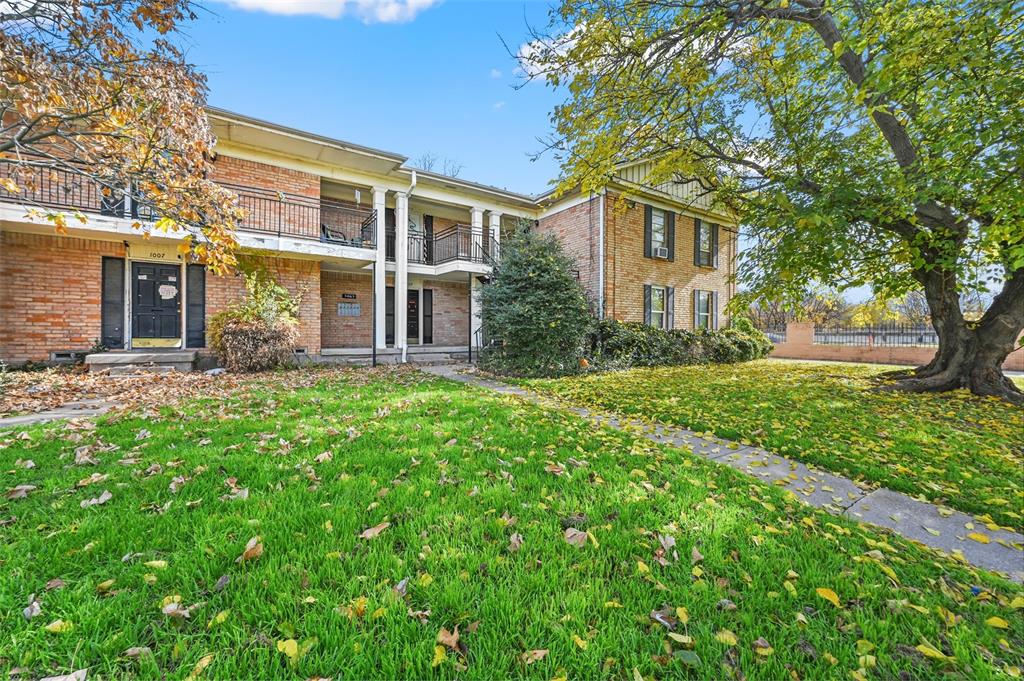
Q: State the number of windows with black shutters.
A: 4